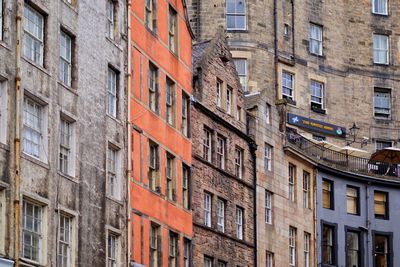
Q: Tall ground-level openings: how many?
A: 3